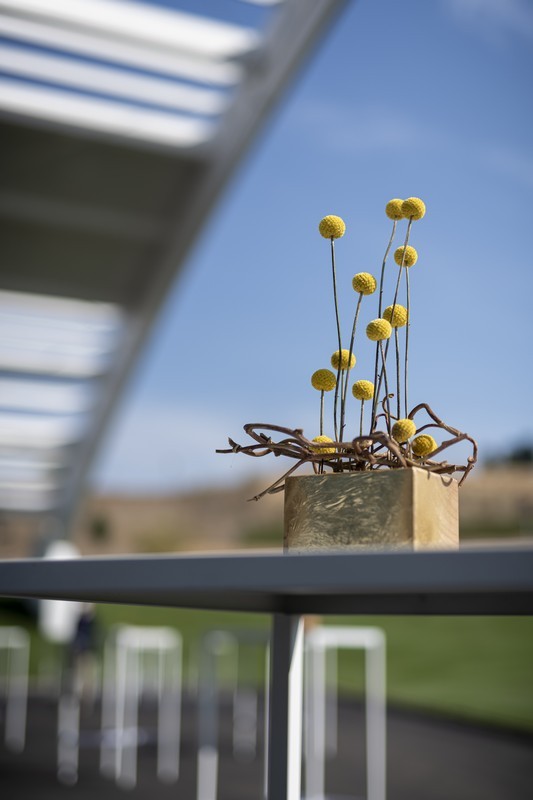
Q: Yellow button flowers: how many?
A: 13